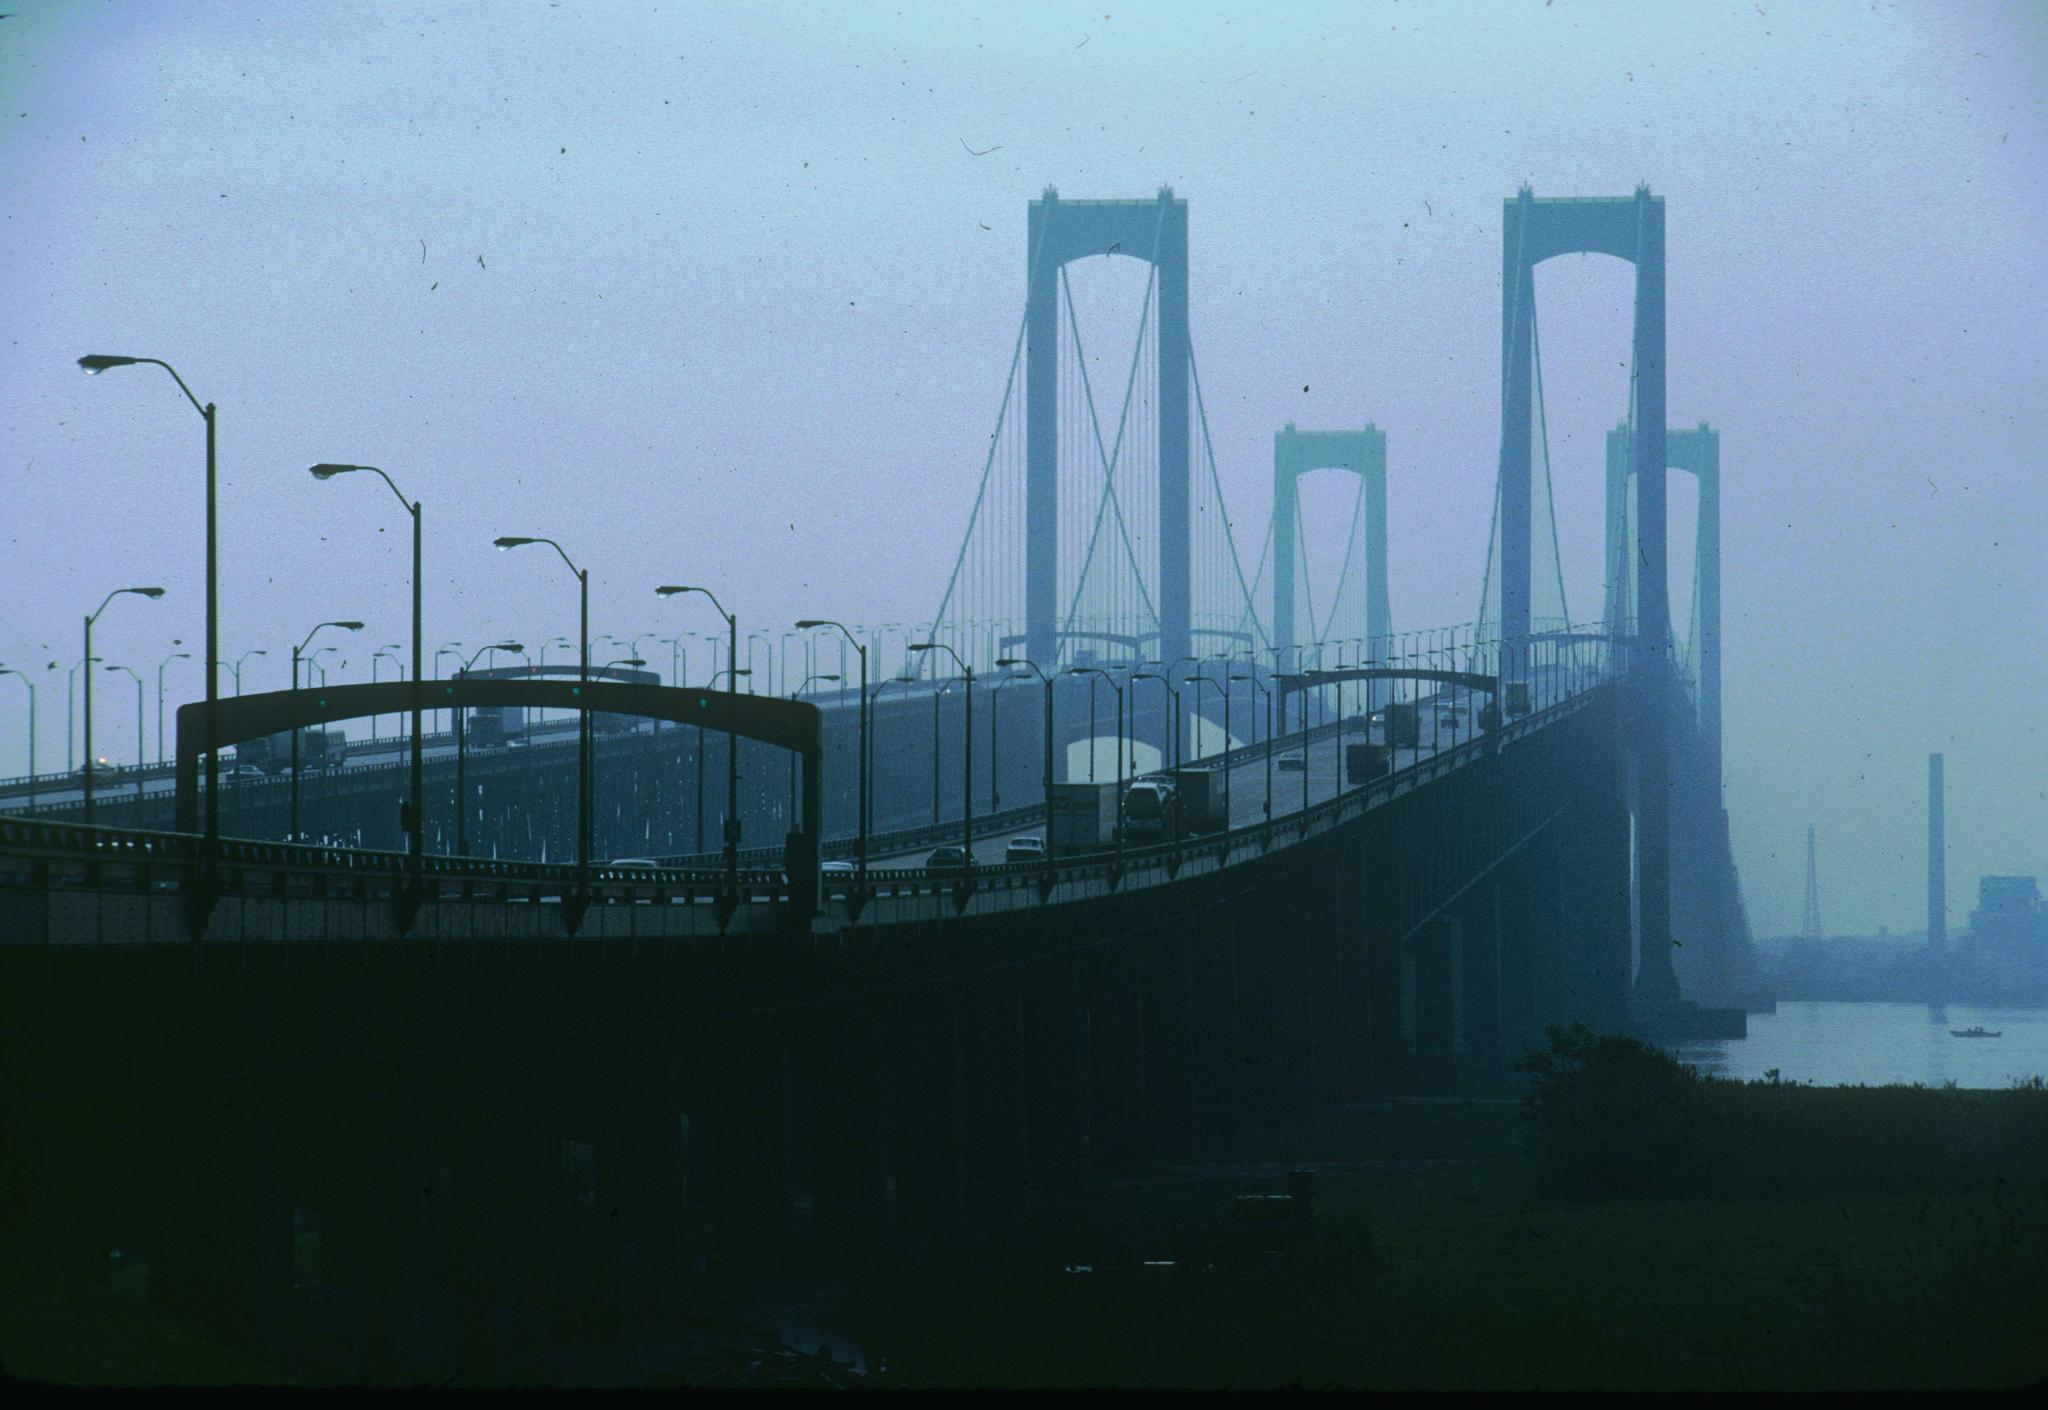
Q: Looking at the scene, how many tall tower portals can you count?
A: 4